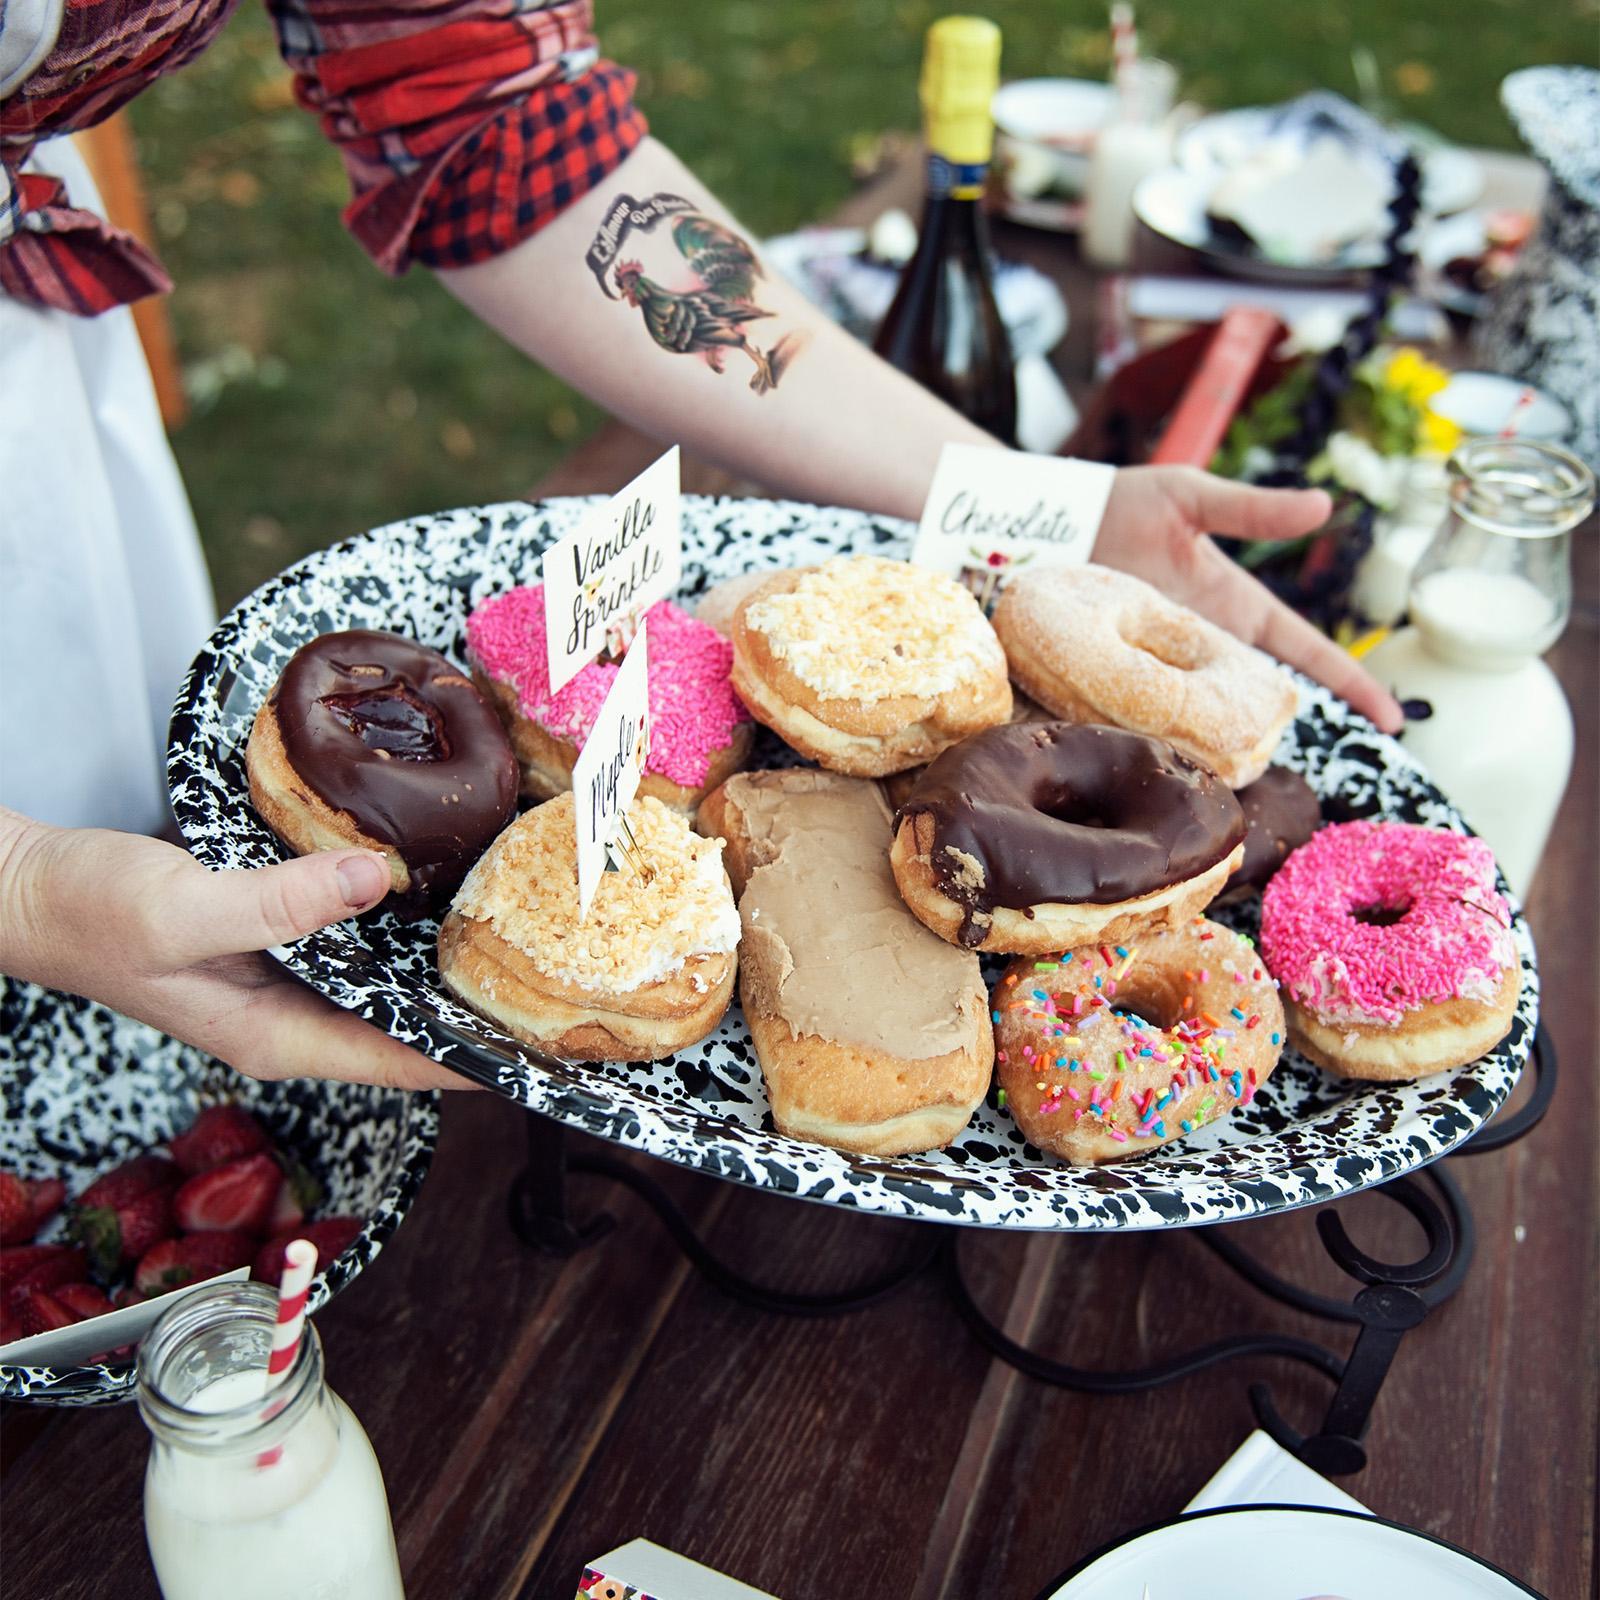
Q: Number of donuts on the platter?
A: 11